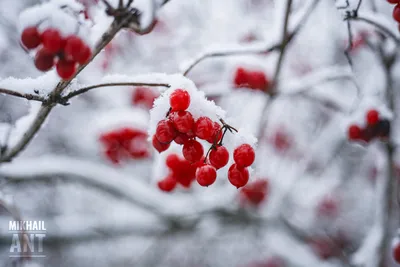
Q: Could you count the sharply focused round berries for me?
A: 12